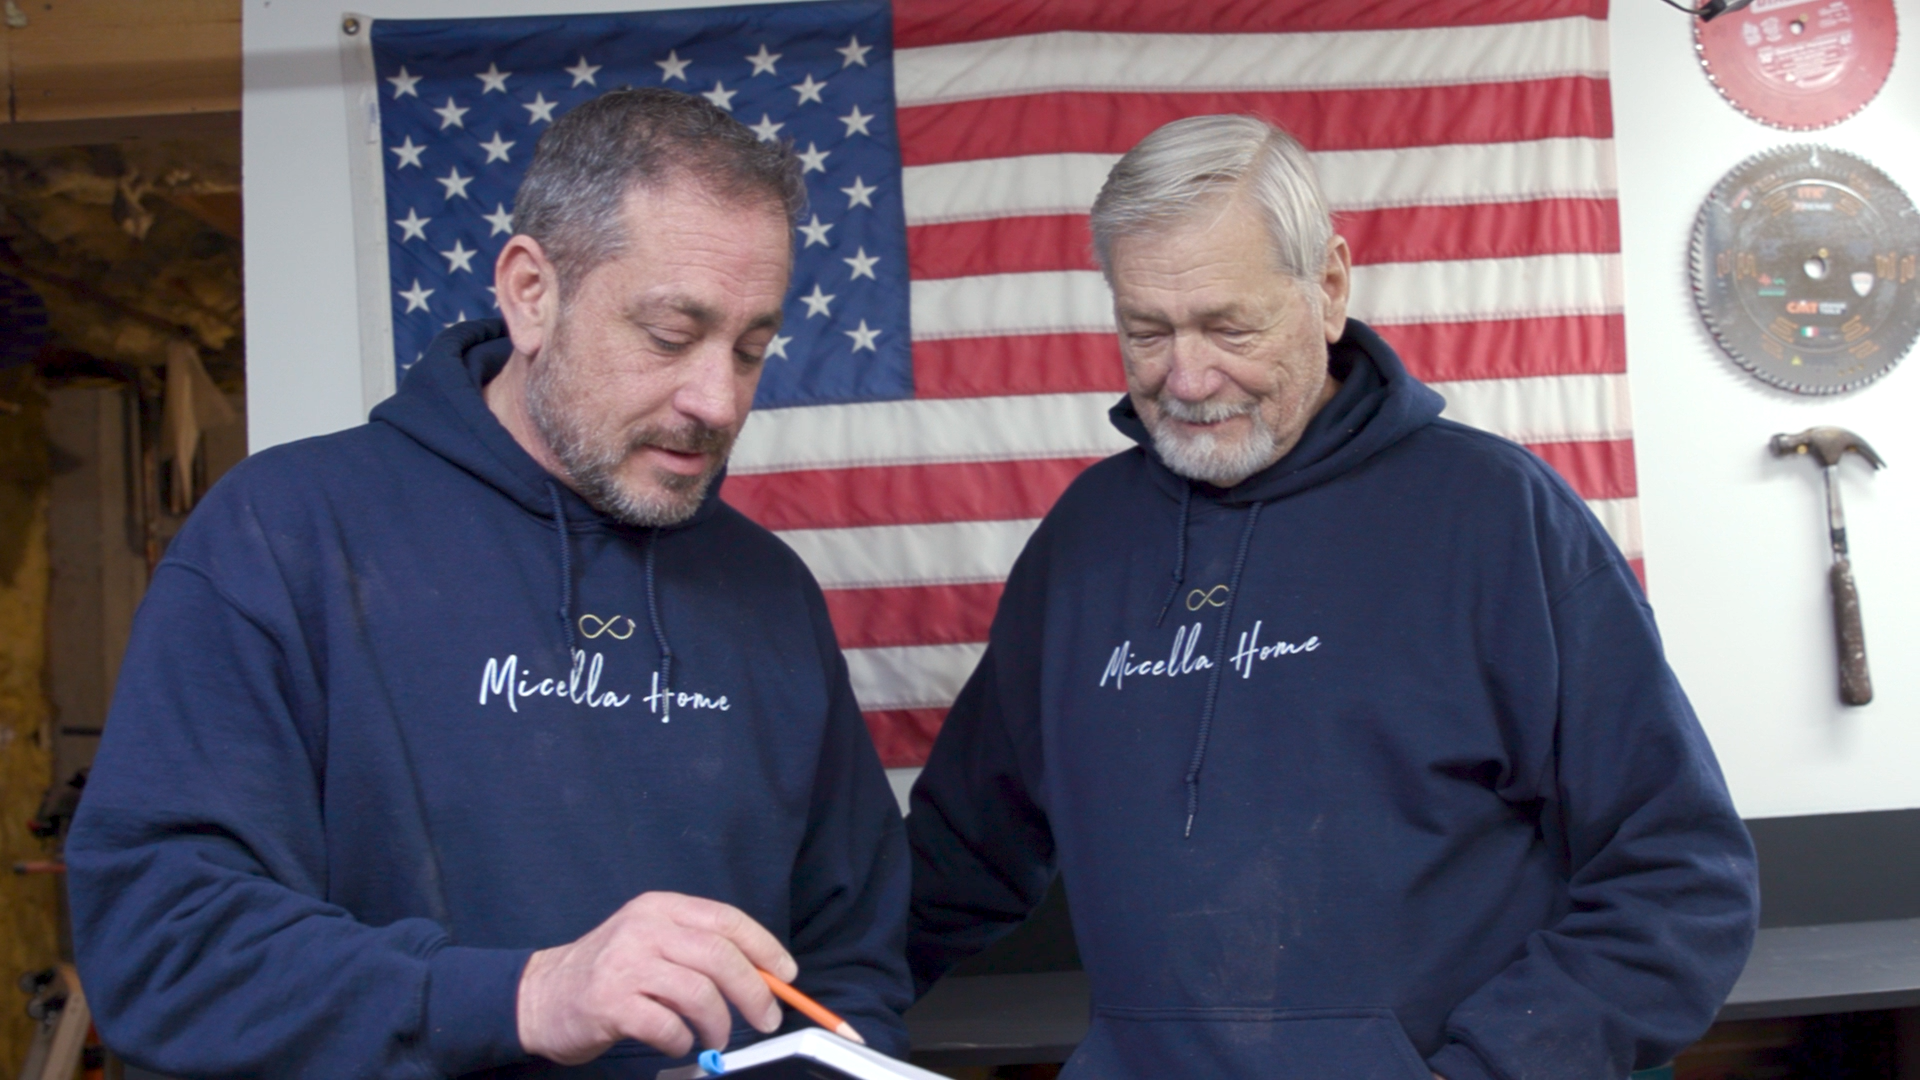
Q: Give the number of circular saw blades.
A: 2